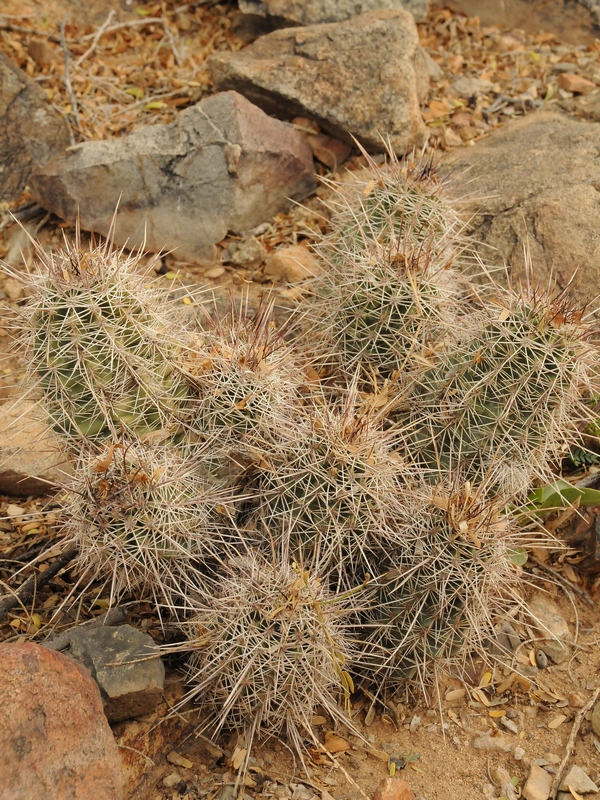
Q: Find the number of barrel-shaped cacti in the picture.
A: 9